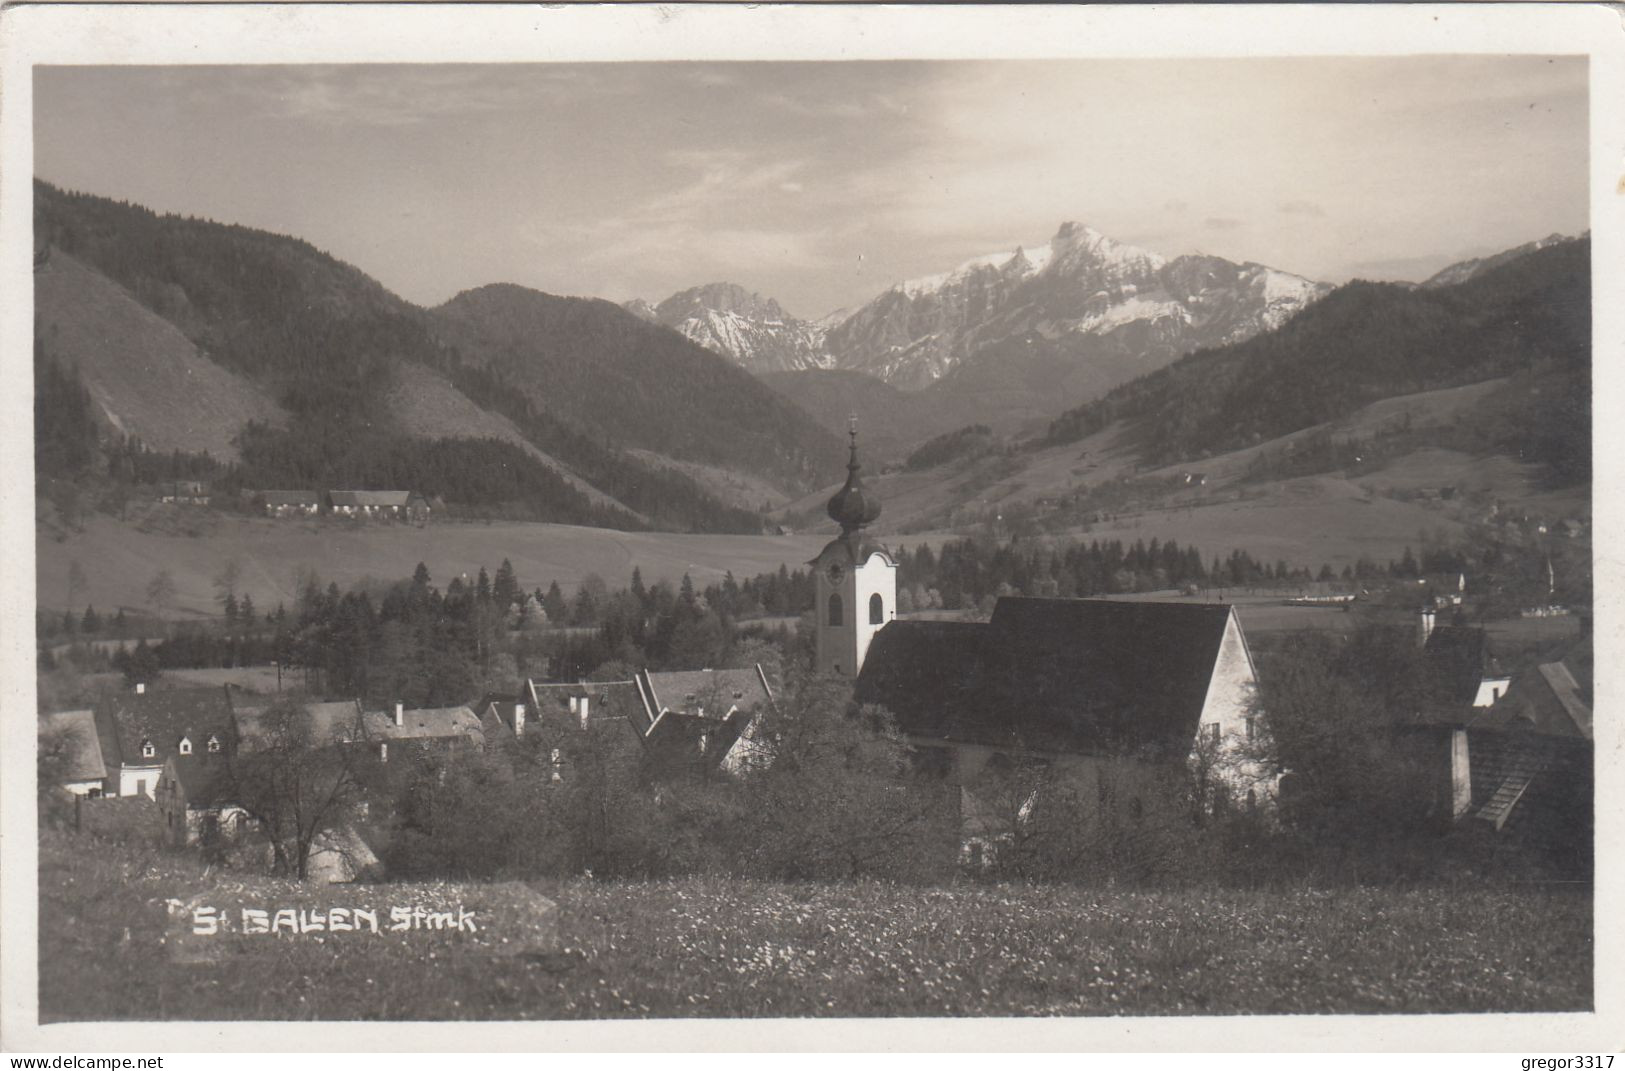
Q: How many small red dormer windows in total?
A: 0